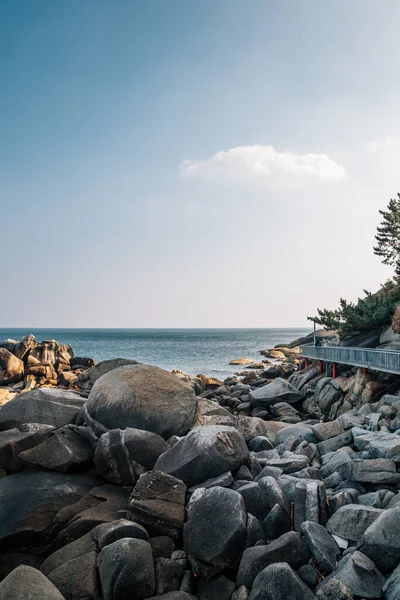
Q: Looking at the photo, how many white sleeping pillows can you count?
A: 0